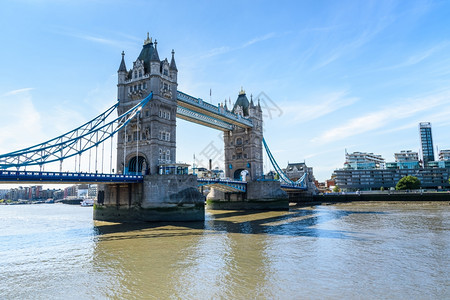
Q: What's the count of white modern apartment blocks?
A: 3